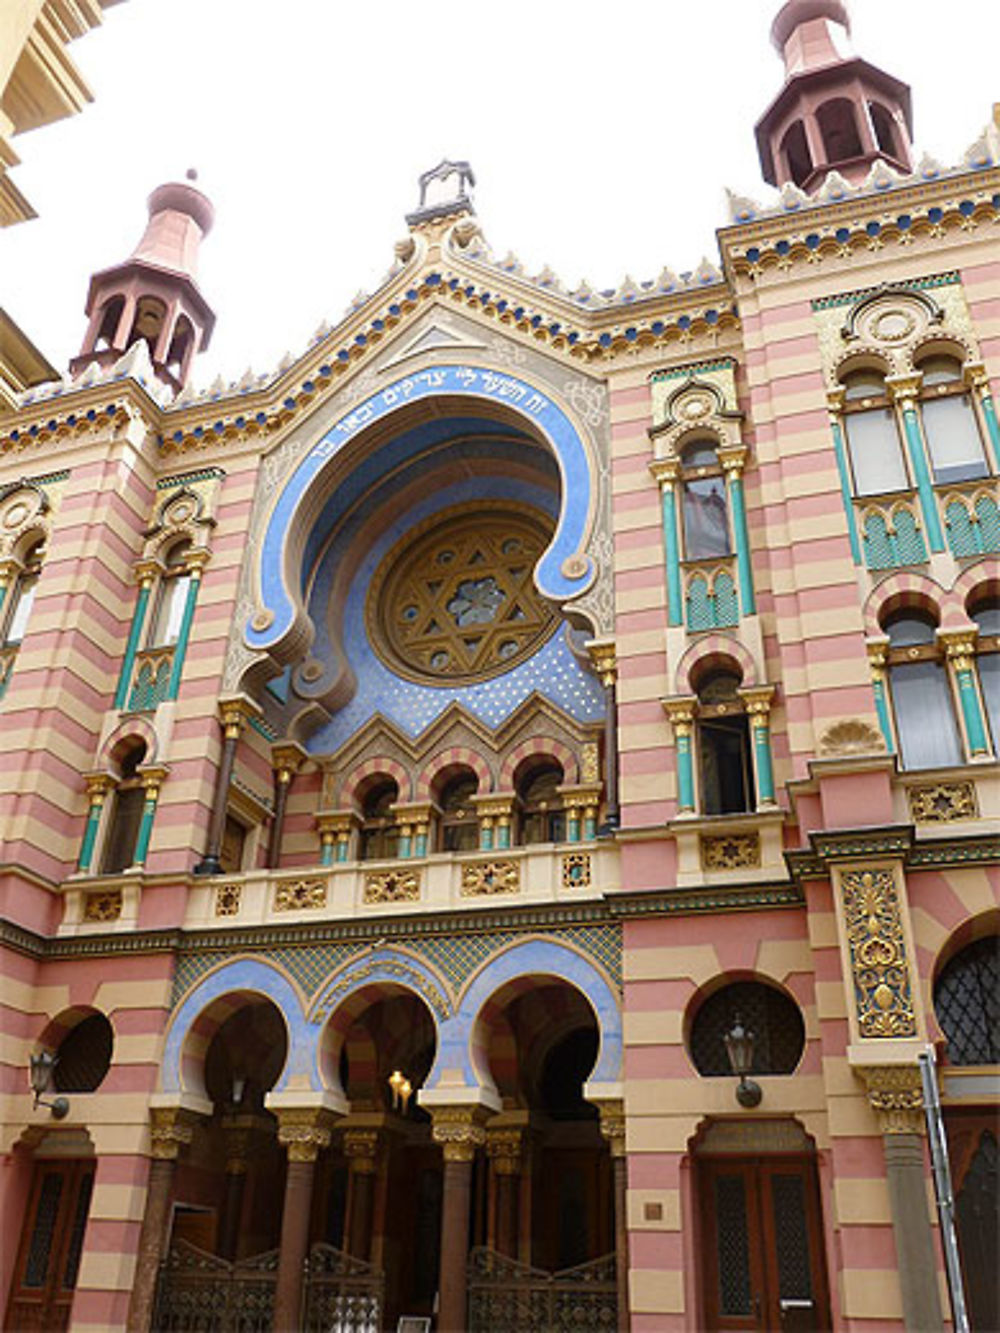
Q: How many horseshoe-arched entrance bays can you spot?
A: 3